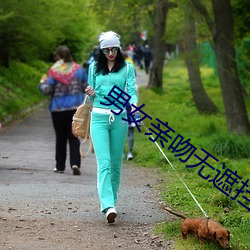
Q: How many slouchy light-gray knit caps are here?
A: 1